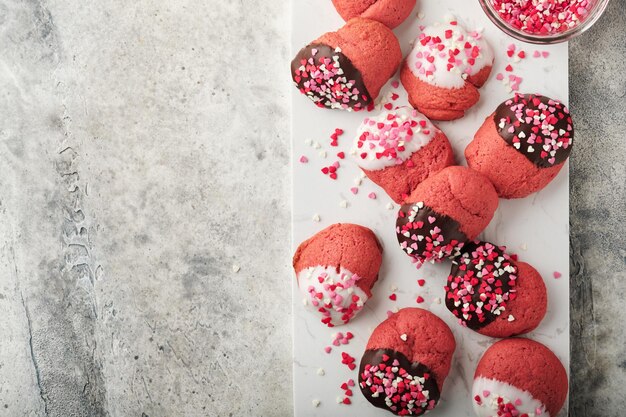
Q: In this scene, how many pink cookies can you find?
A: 10